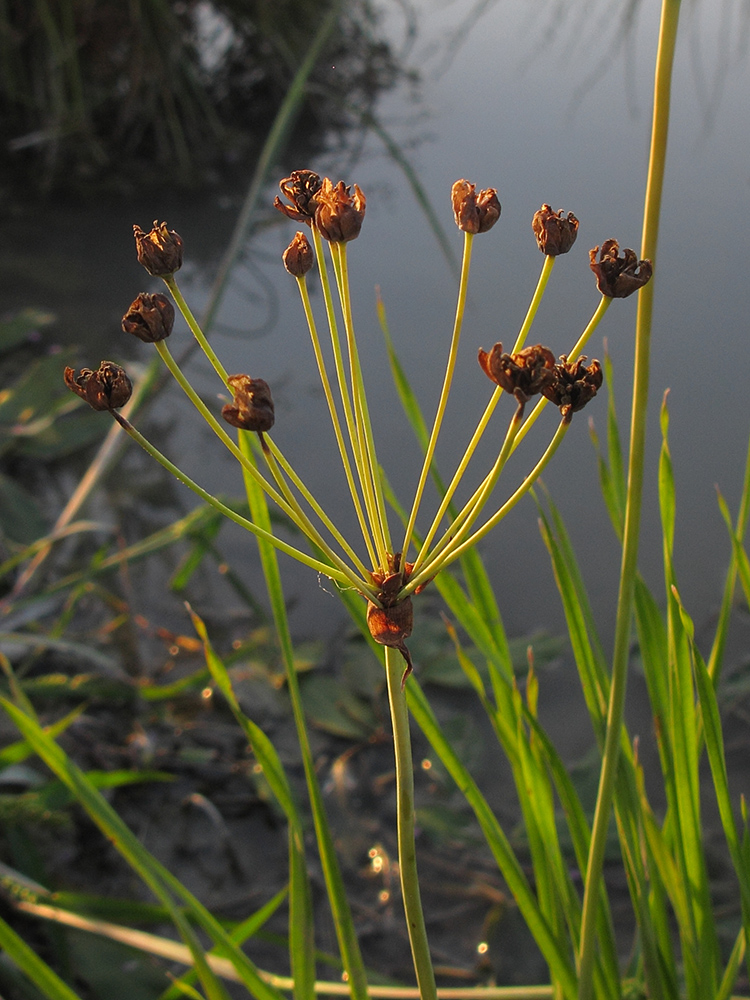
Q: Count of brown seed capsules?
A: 12